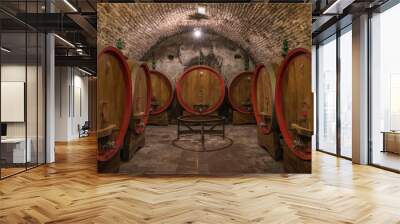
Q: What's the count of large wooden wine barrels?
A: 7